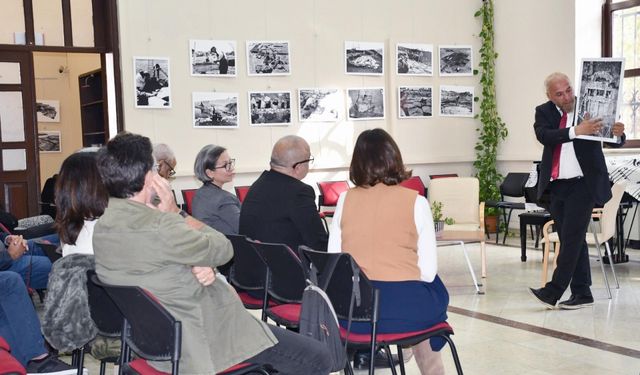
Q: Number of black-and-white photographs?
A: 15